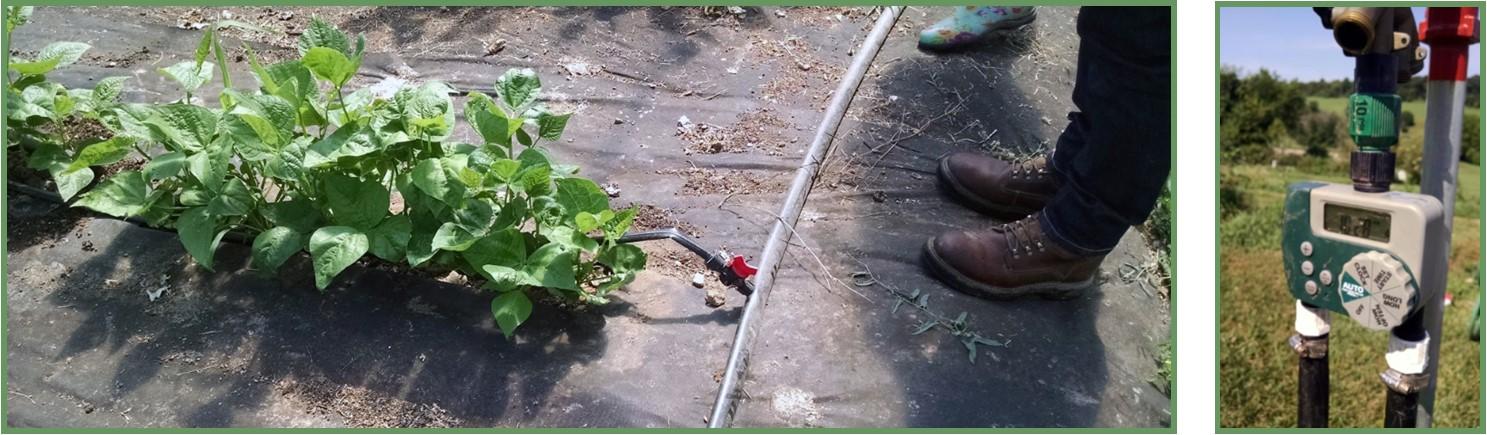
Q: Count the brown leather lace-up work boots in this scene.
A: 2